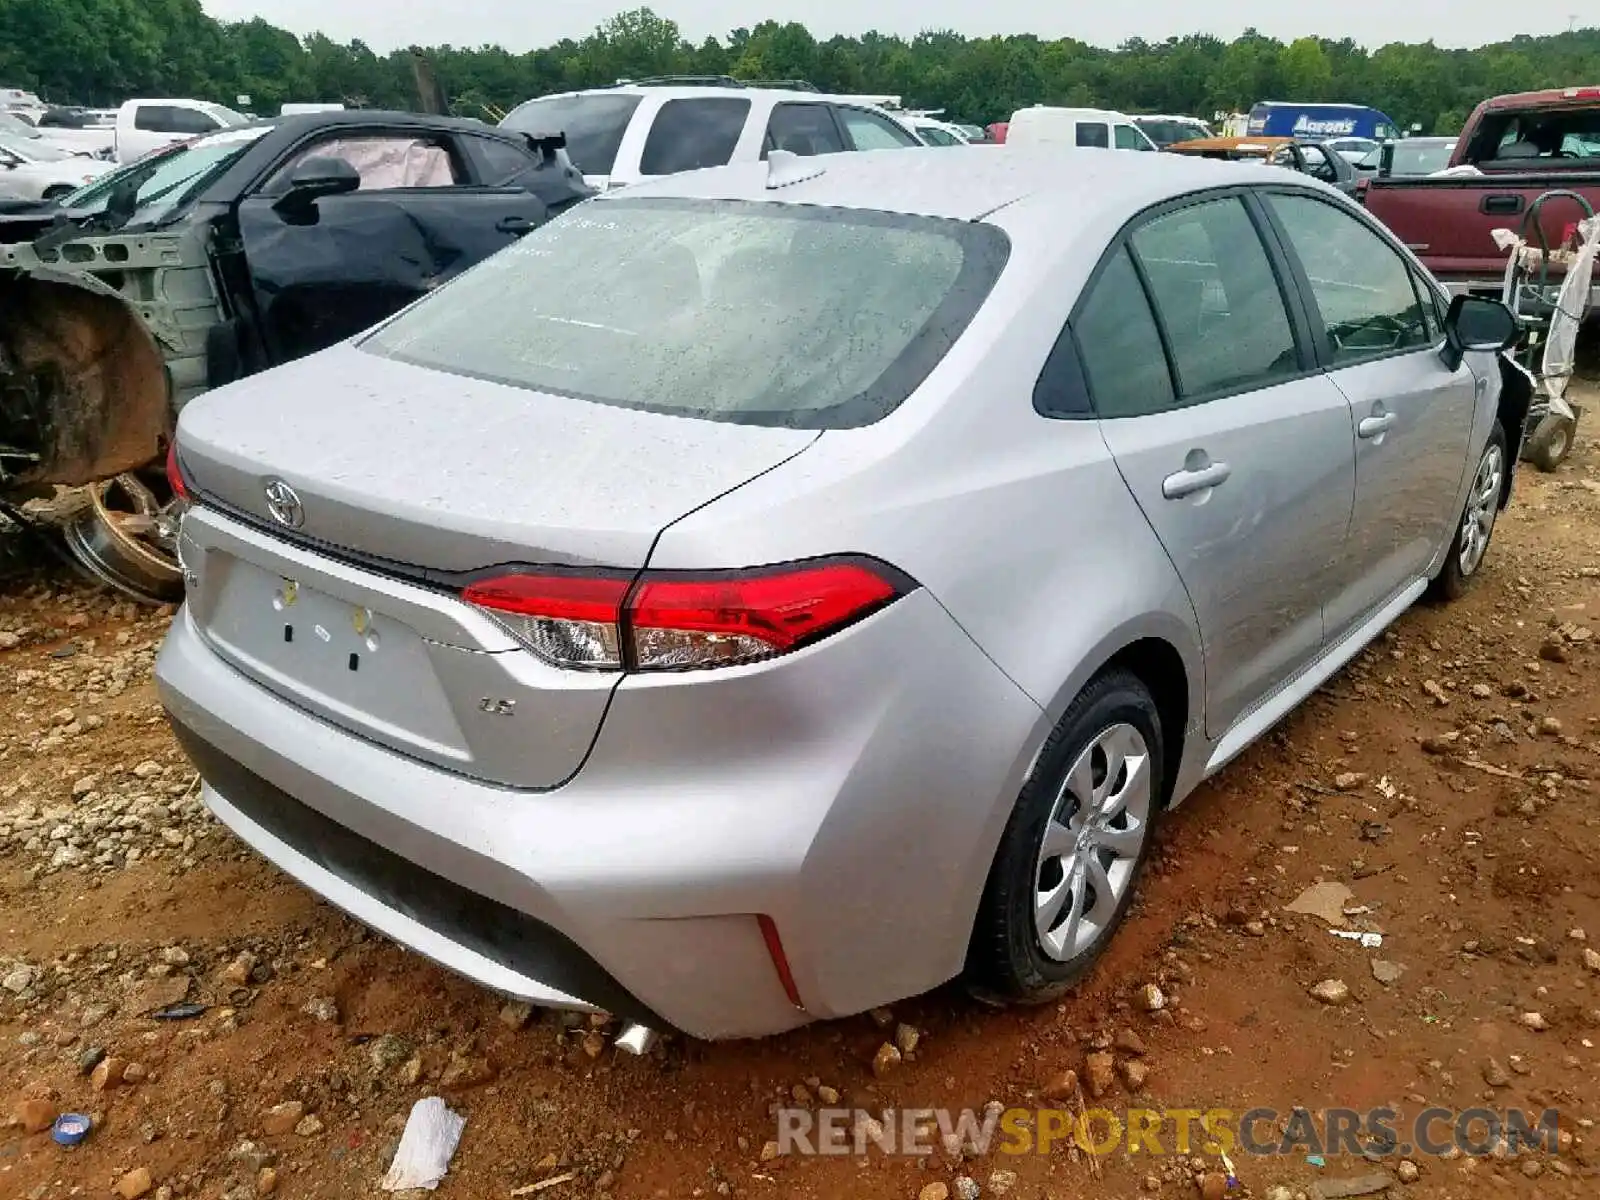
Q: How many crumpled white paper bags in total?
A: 1